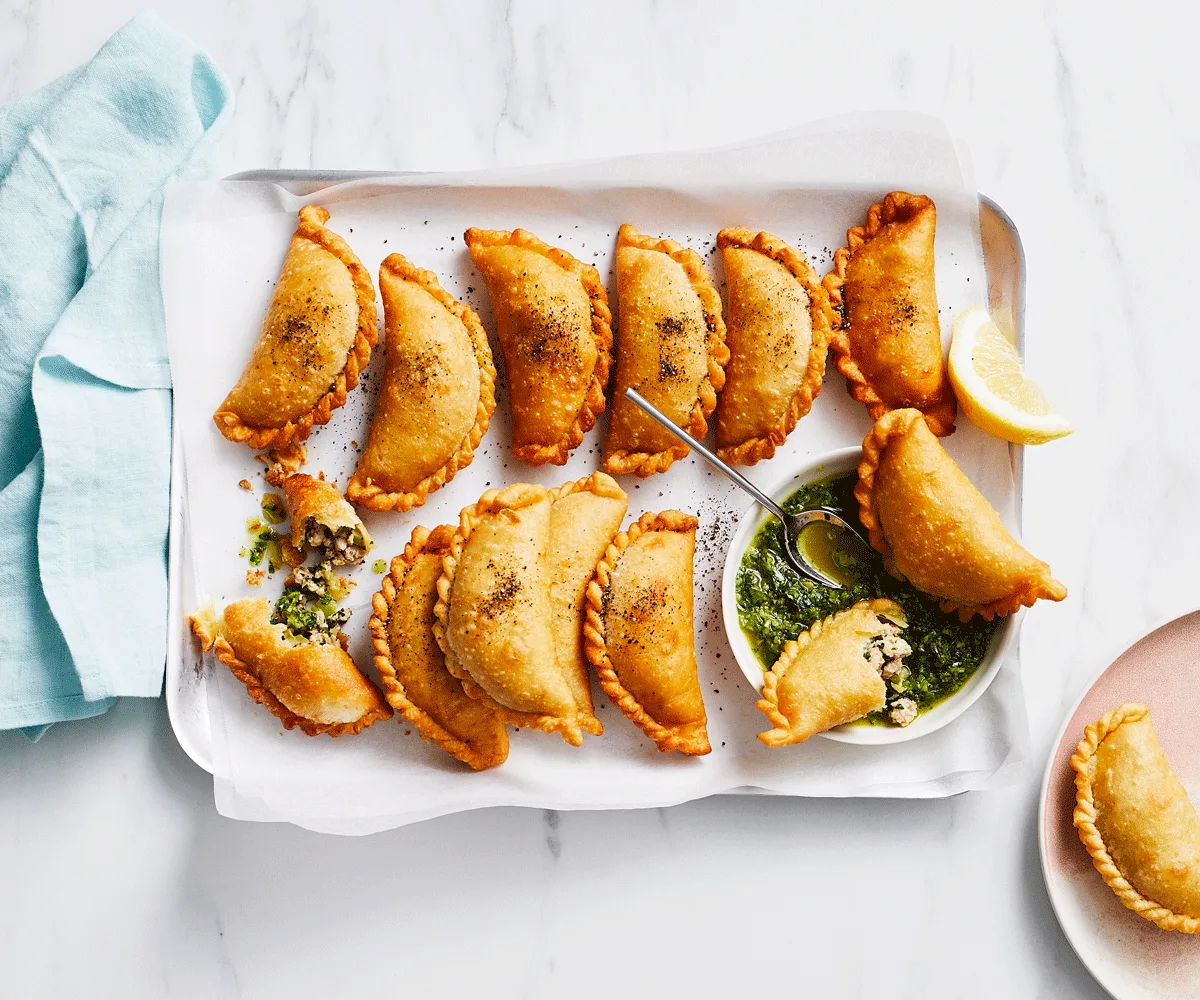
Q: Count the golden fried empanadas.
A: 14